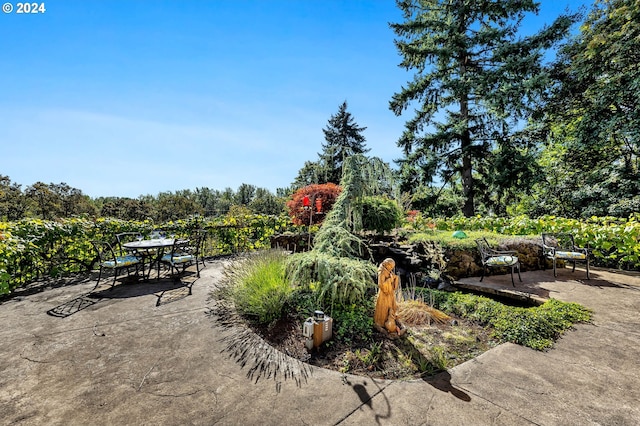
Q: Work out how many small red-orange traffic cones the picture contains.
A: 0